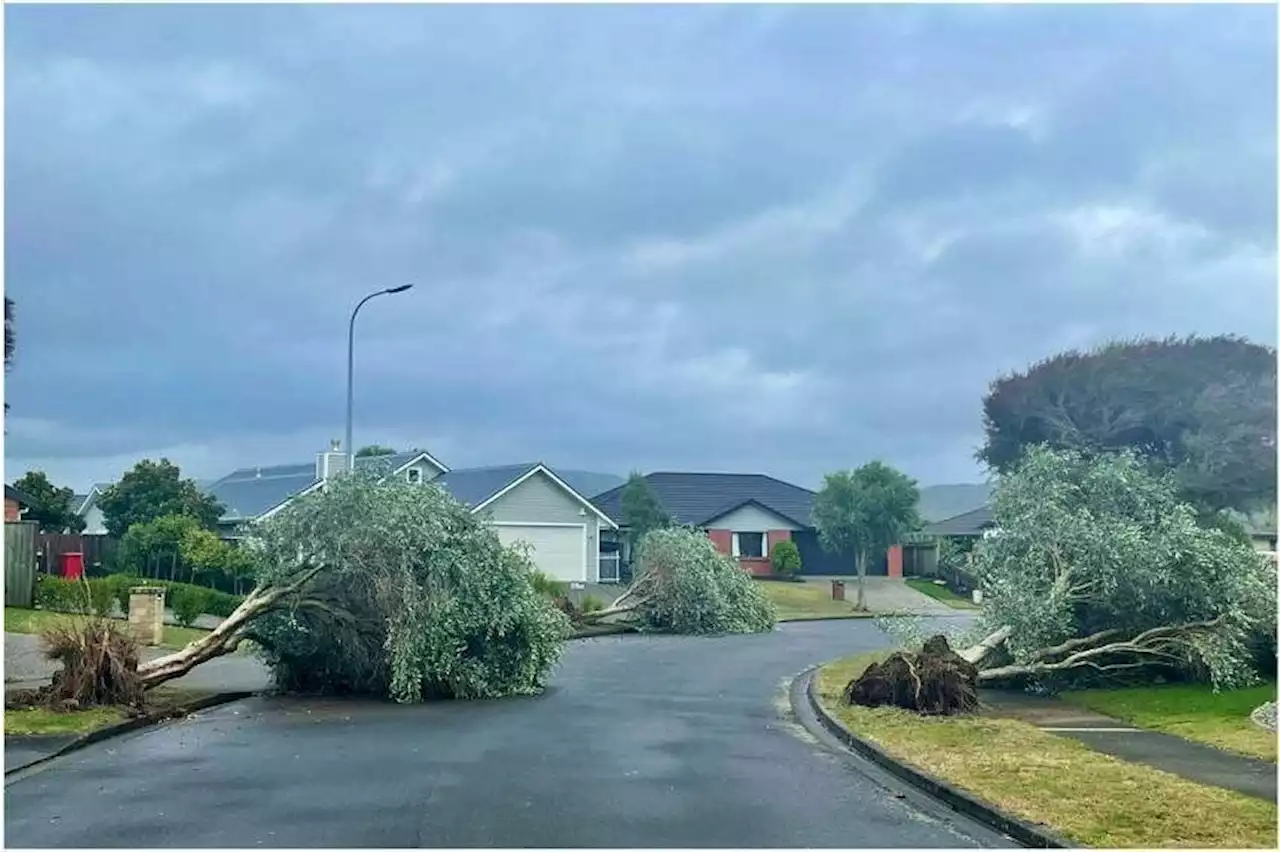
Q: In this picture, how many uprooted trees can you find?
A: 3